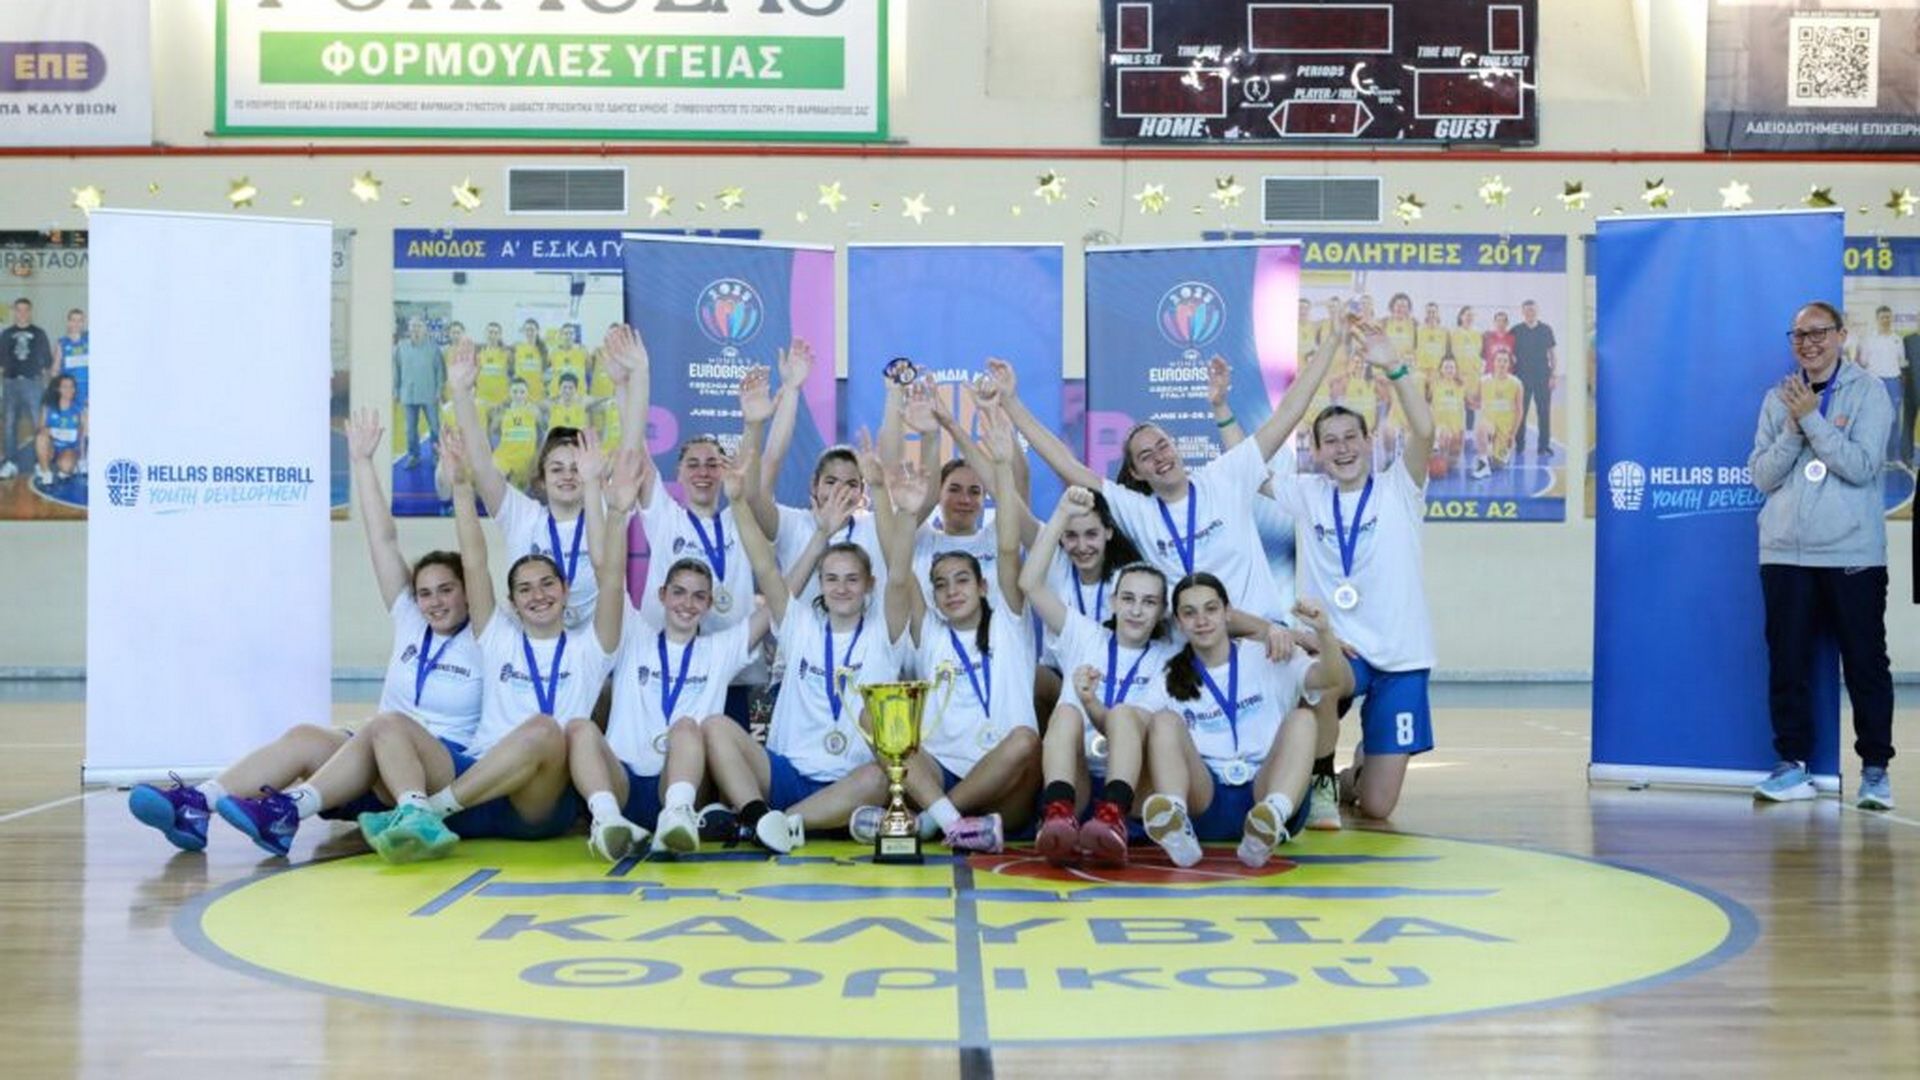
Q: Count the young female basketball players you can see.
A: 14